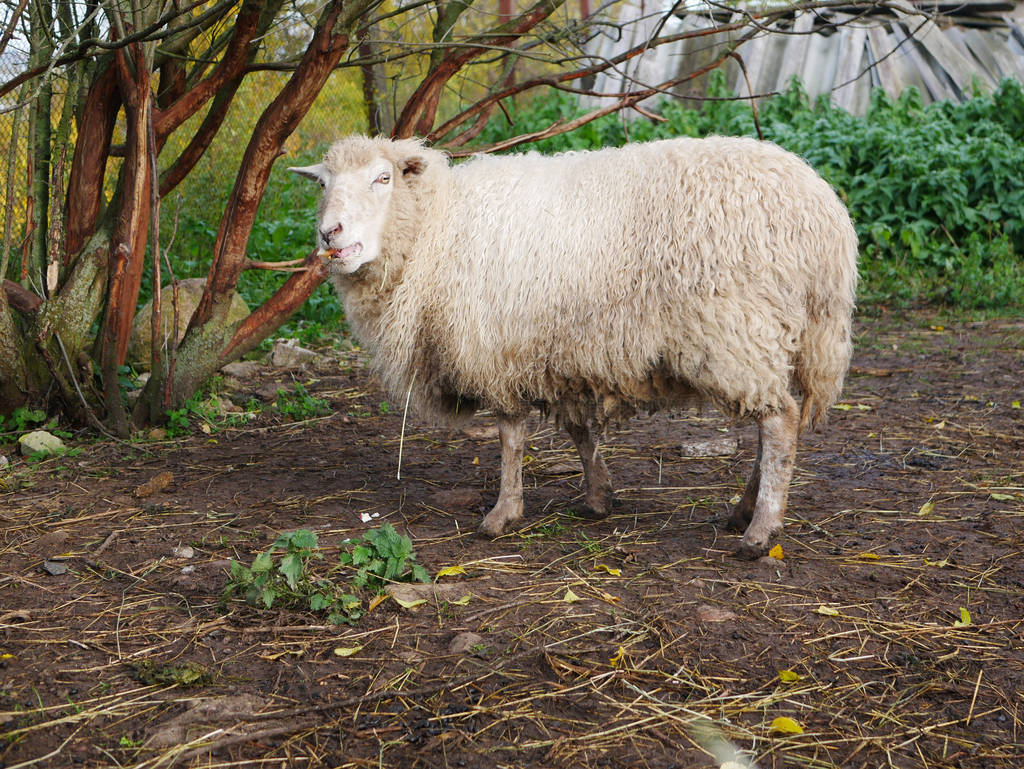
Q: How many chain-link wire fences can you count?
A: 1